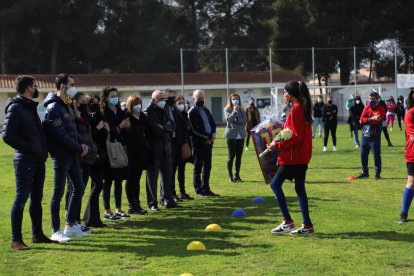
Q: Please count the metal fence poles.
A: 6